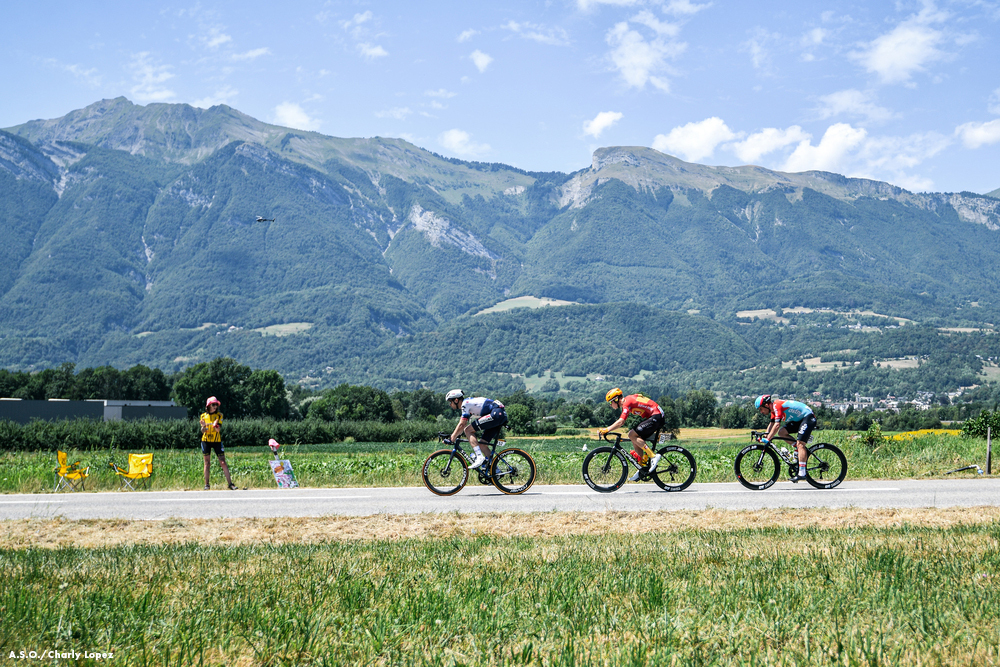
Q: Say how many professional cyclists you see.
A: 3